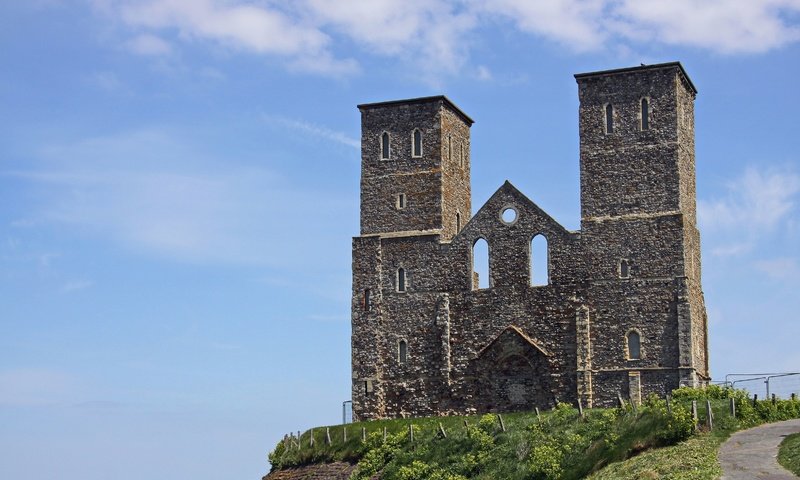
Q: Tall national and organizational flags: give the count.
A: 0